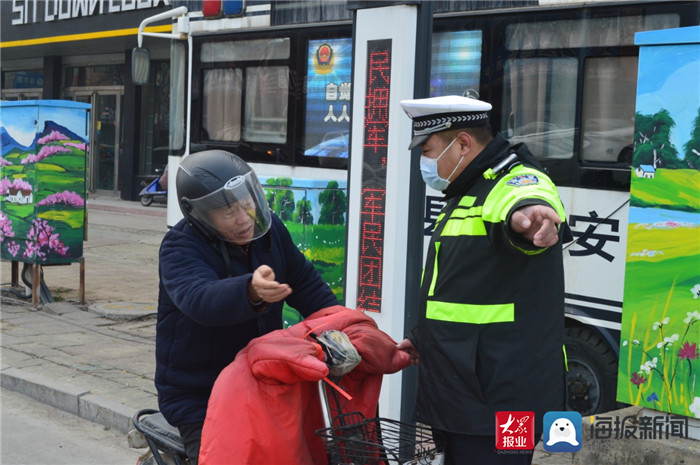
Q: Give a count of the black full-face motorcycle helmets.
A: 1